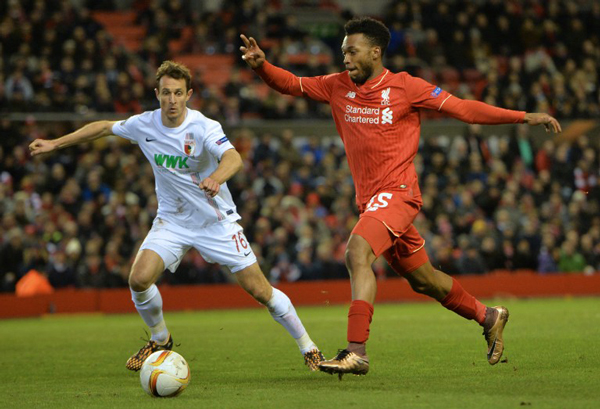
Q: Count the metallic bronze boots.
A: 2